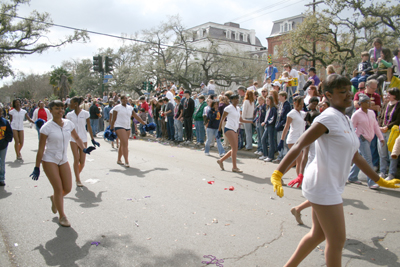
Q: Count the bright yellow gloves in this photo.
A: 2